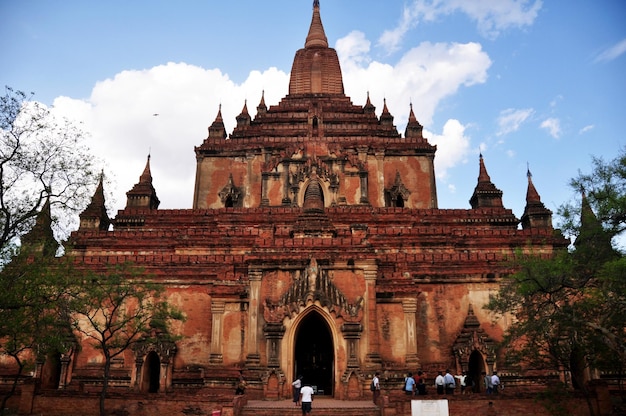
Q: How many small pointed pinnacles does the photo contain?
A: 12